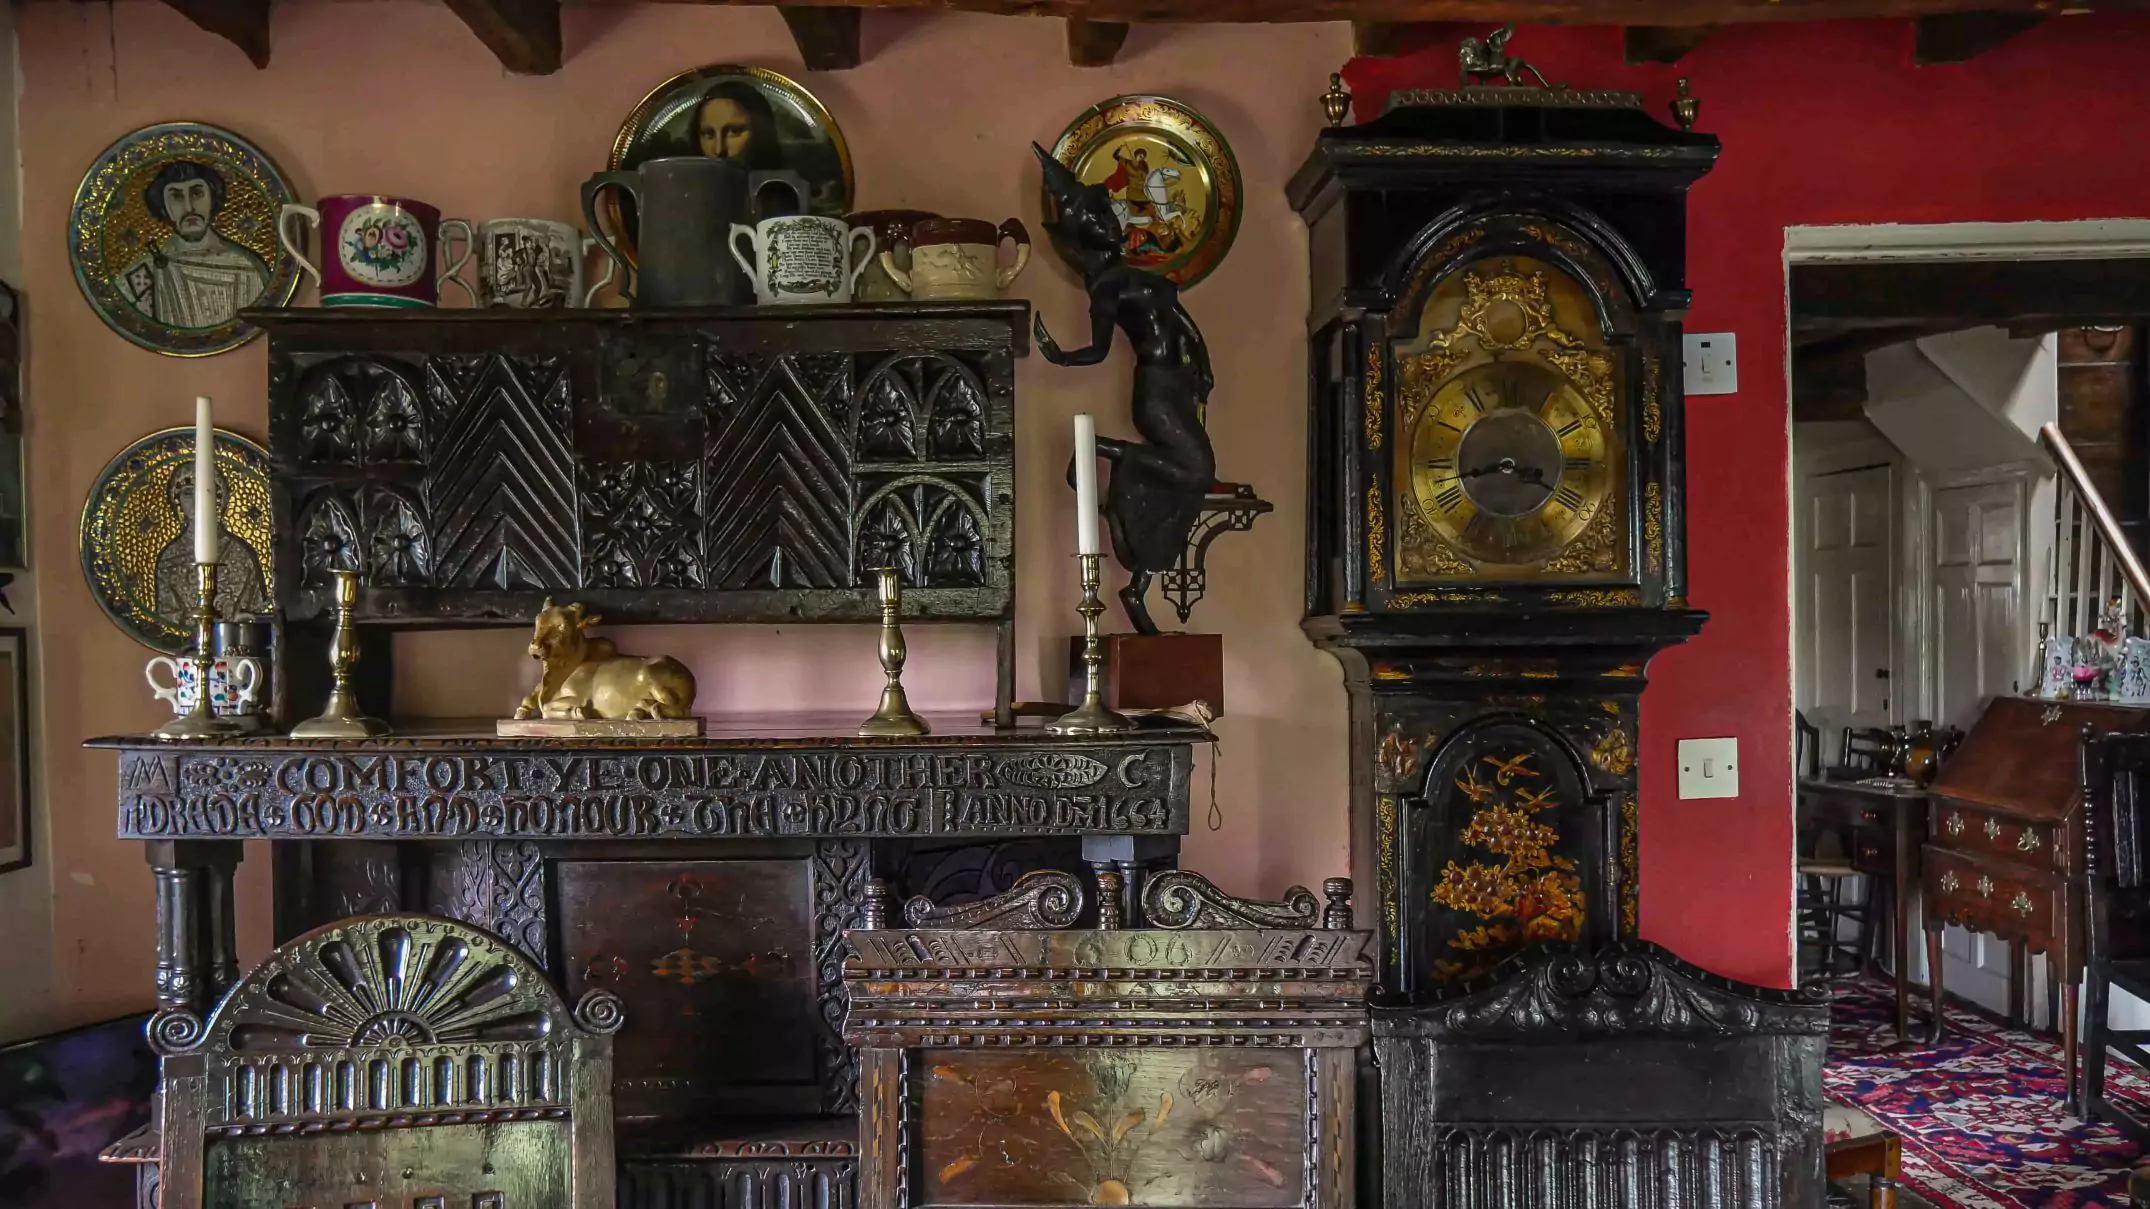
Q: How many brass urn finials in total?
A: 2